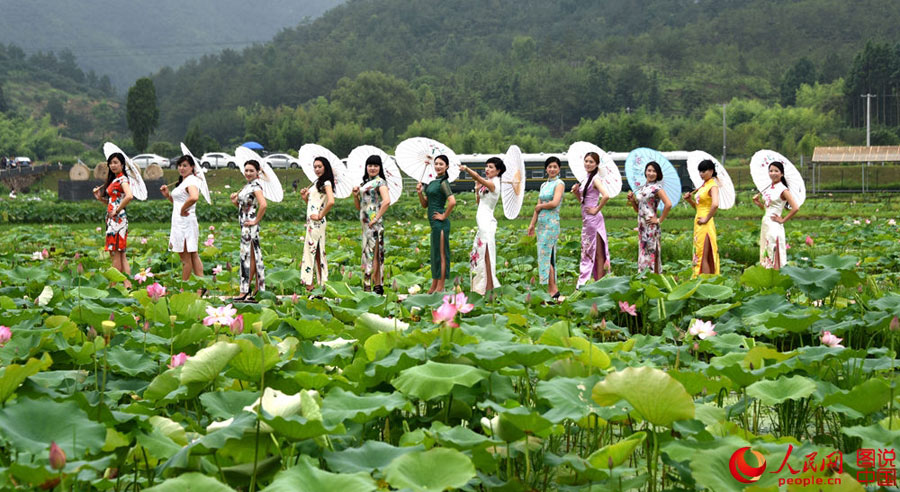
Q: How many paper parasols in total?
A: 11